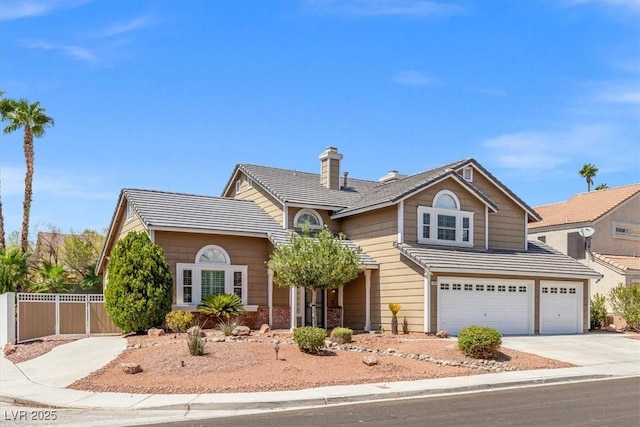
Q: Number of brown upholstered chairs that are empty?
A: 0